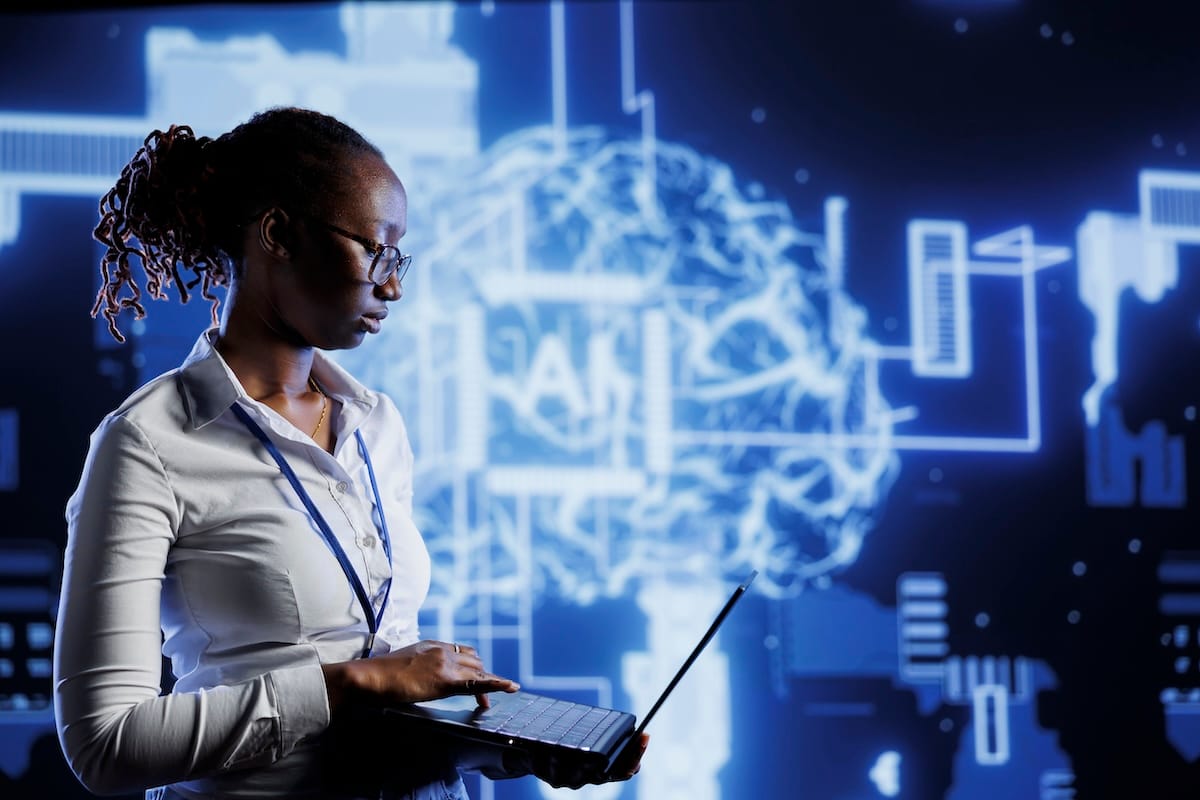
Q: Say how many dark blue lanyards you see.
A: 1